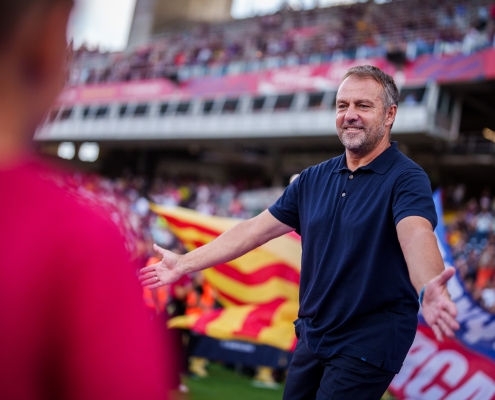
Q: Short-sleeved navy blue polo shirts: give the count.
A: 1